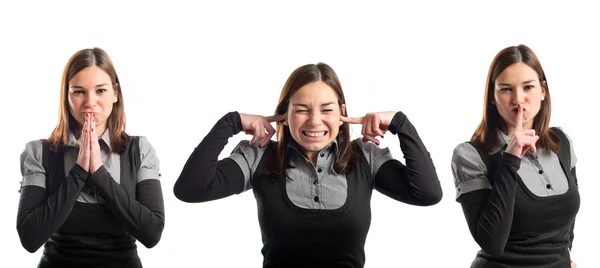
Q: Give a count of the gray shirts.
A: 3